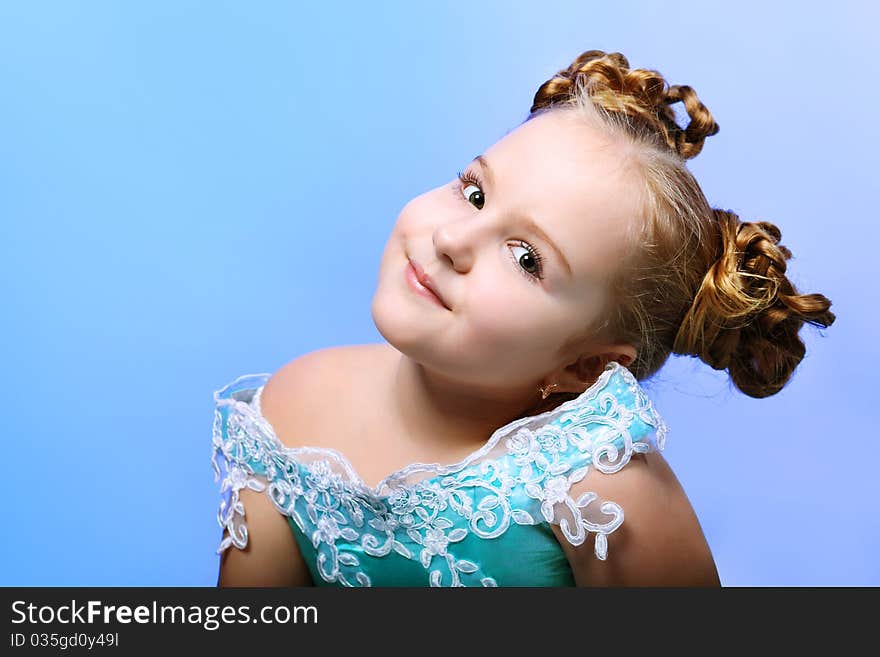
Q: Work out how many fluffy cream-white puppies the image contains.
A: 0